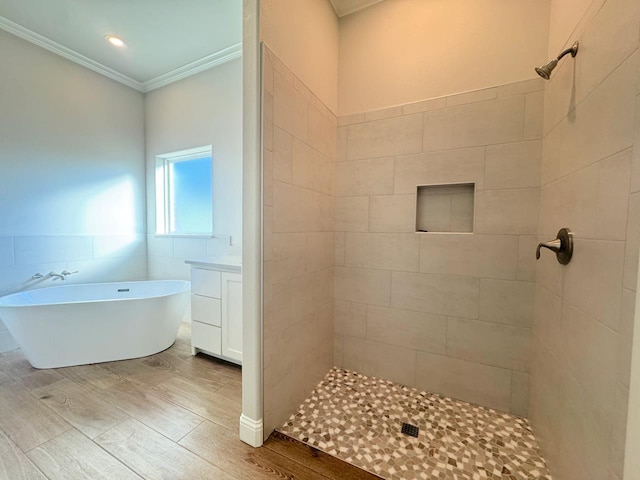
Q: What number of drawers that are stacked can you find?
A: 3